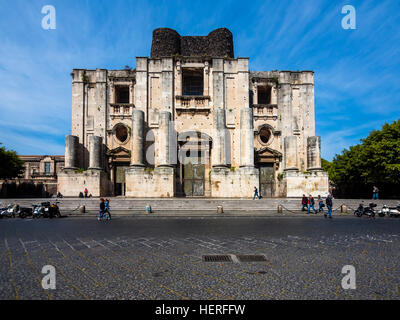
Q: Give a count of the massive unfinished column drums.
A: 8